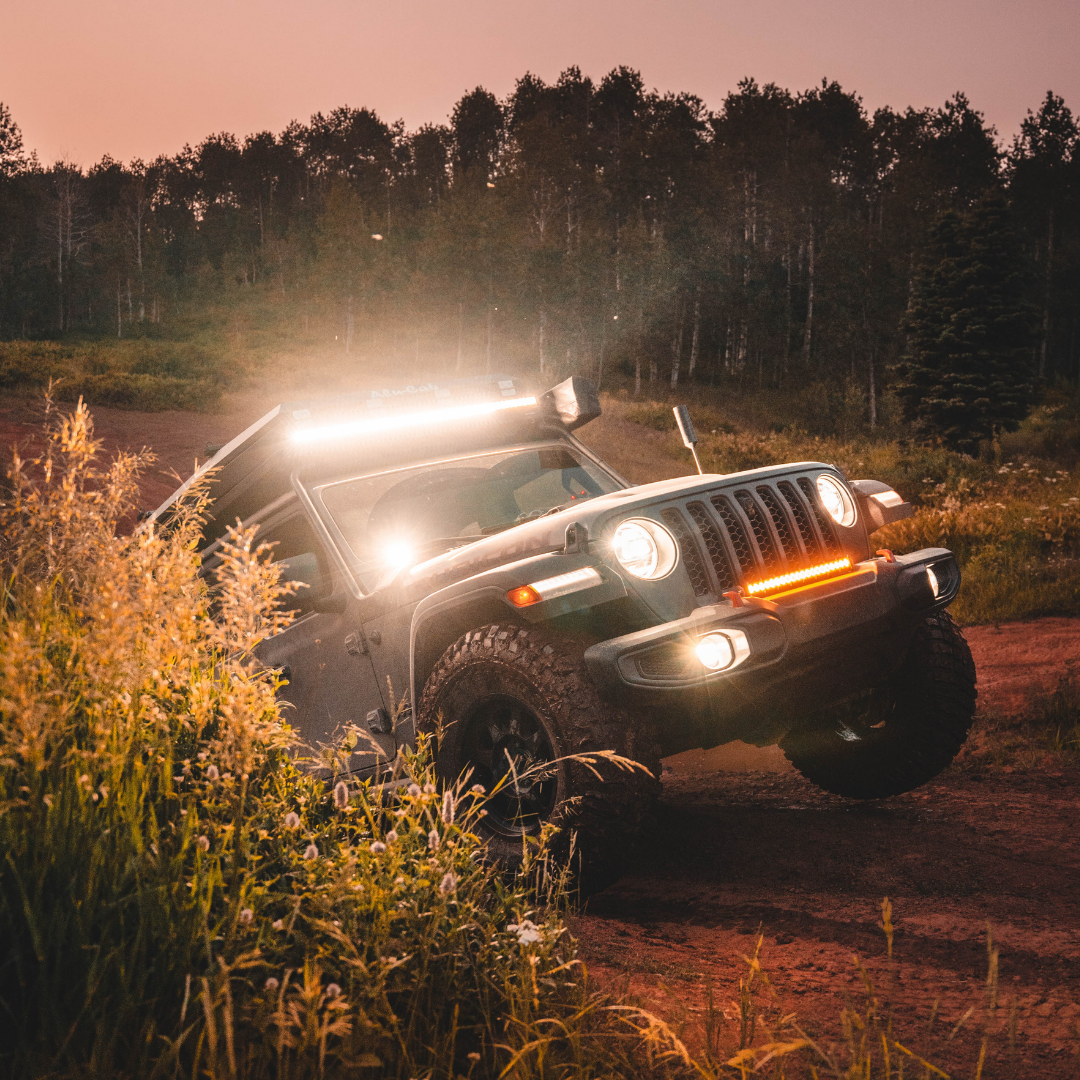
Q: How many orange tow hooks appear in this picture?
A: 2